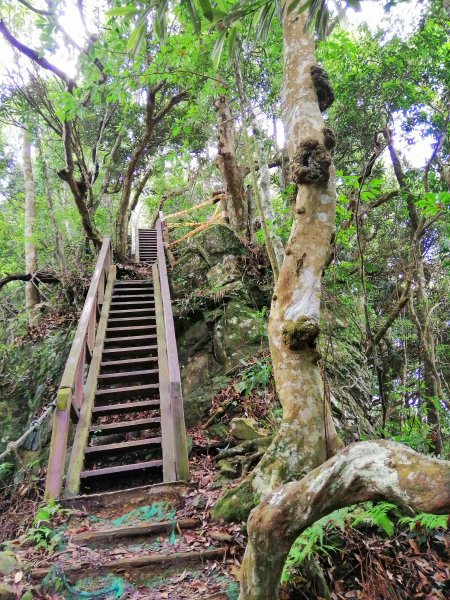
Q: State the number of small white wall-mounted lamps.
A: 0